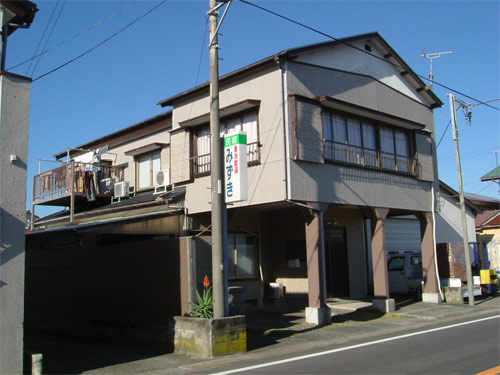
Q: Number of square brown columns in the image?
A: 3